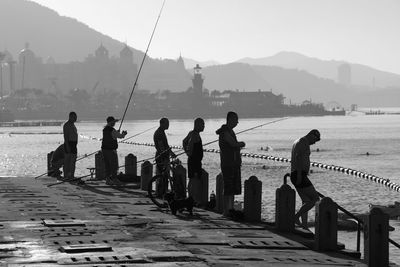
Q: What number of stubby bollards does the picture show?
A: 11